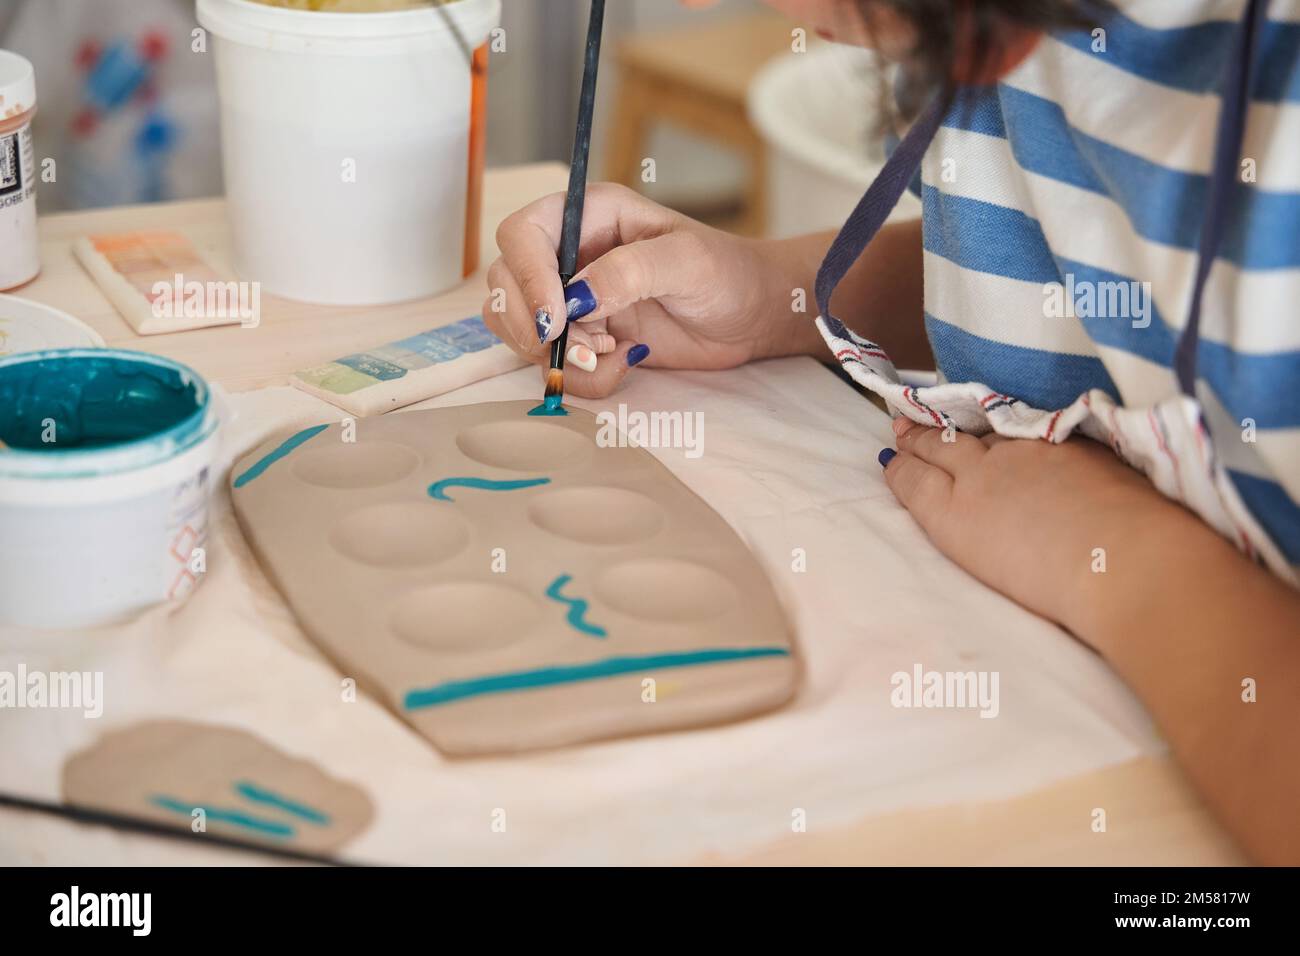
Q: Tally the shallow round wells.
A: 6